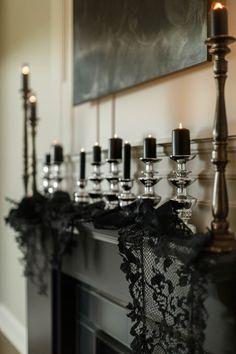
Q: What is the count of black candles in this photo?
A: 11